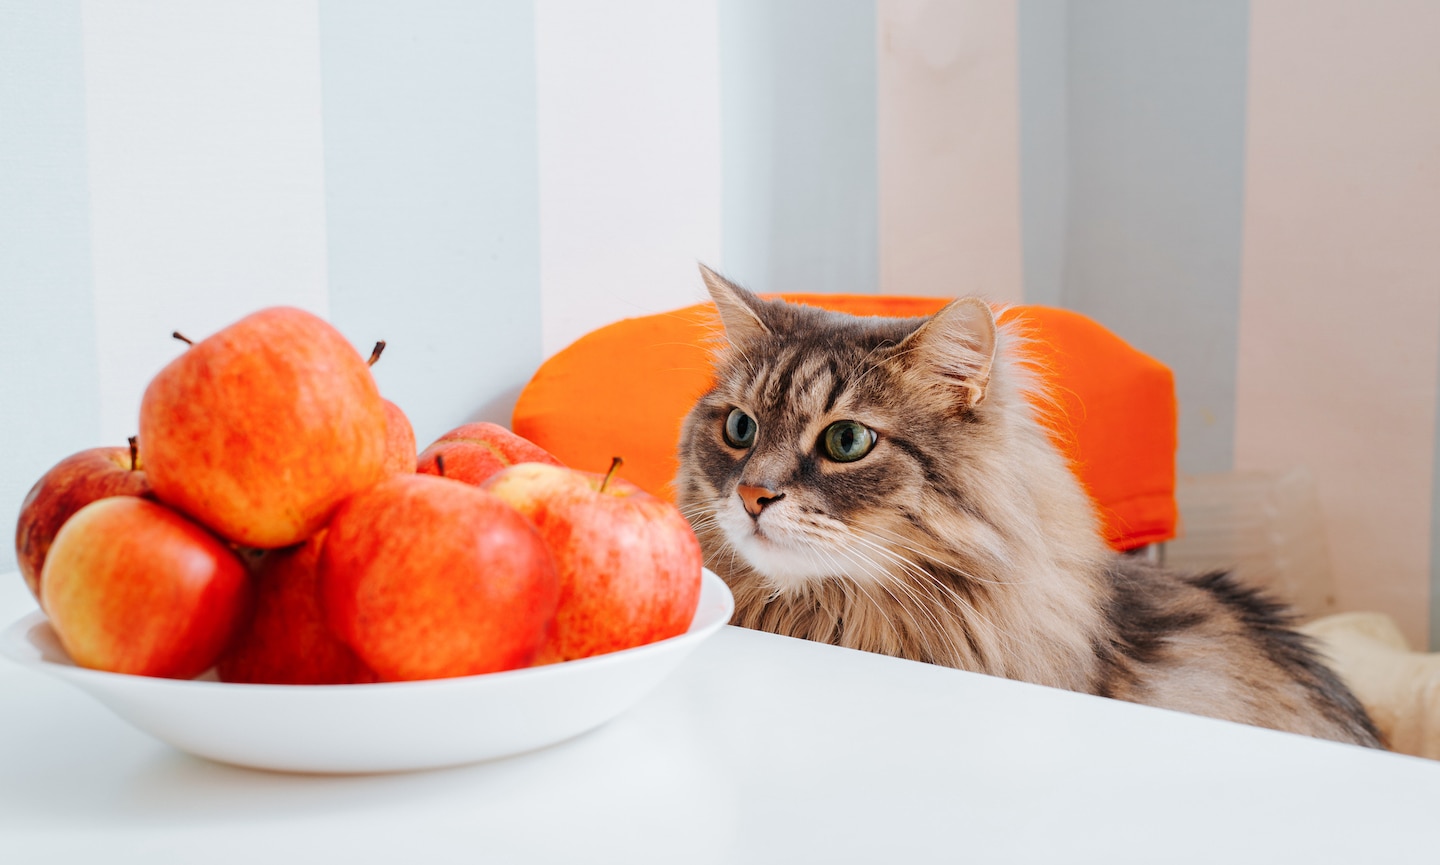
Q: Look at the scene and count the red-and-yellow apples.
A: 8